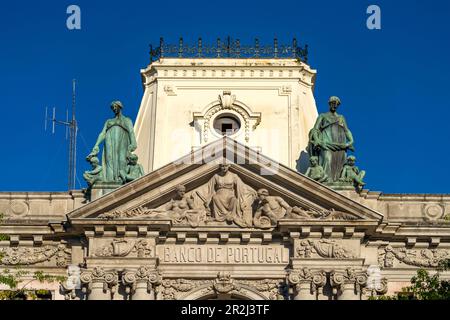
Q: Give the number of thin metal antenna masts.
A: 1